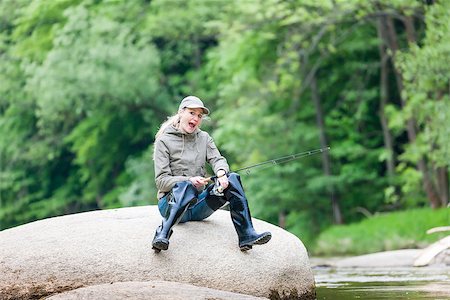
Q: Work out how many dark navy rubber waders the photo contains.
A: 2